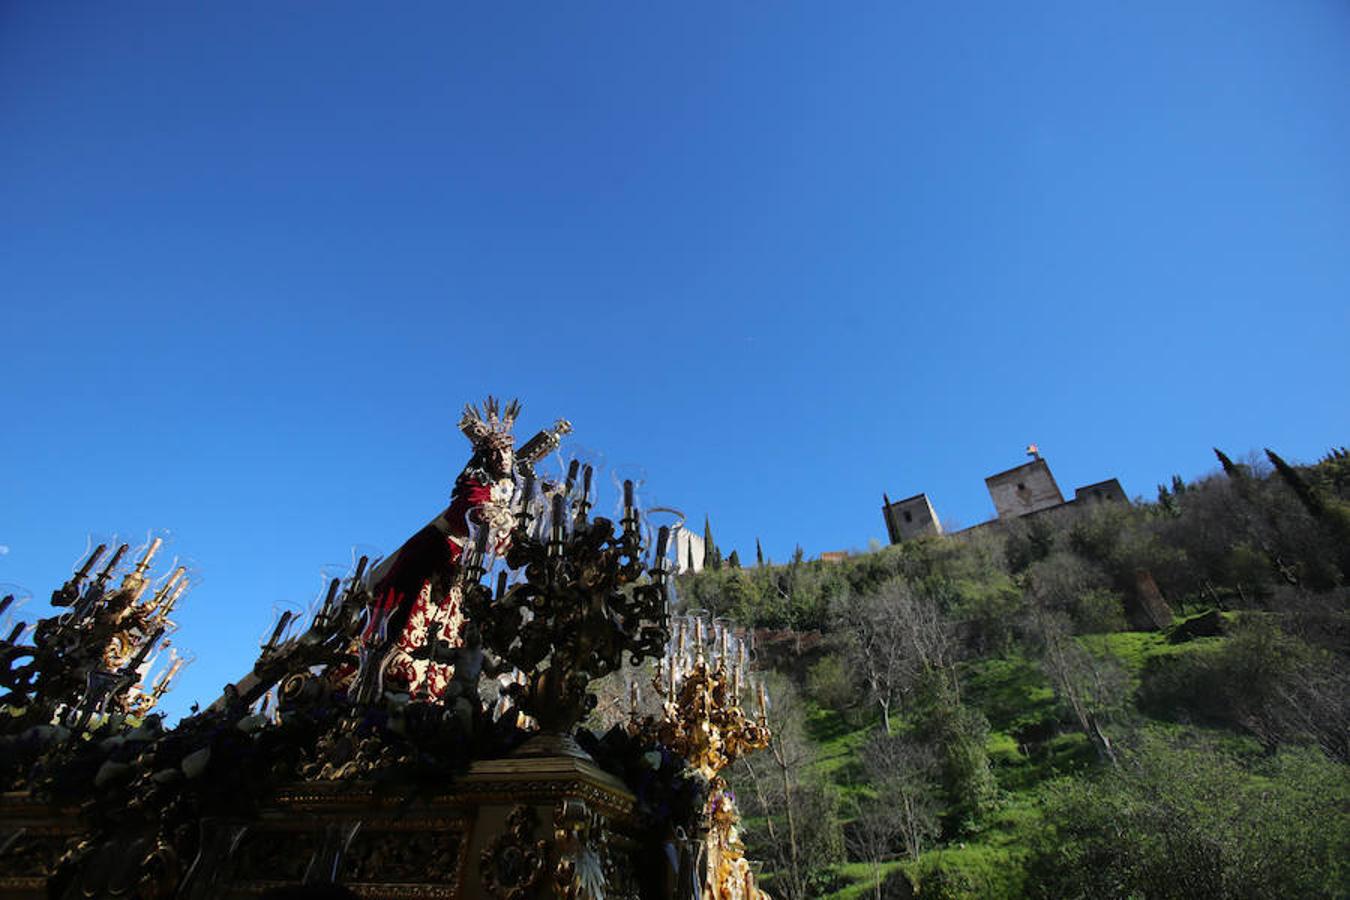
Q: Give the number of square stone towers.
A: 3